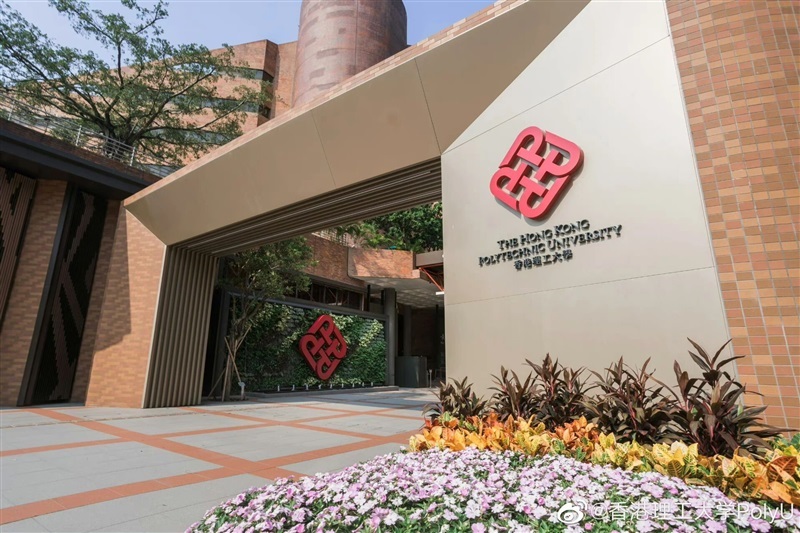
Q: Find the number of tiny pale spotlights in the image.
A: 9